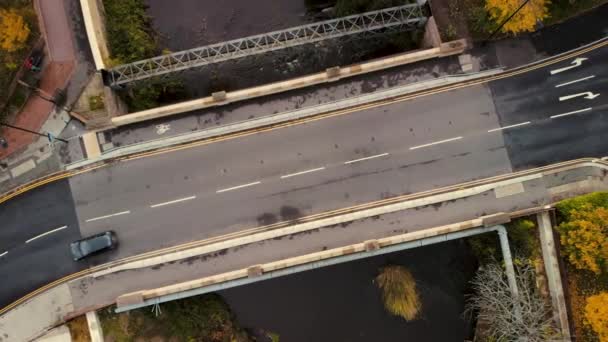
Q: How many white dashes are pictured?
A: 11